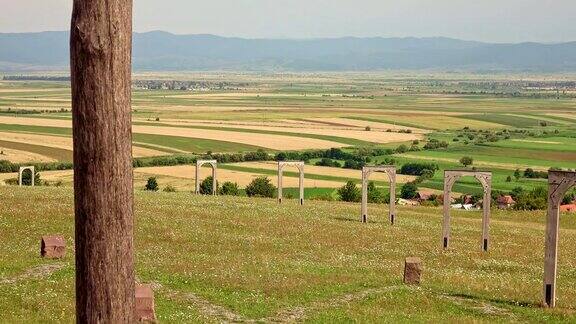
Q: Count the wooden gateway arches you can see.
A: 6